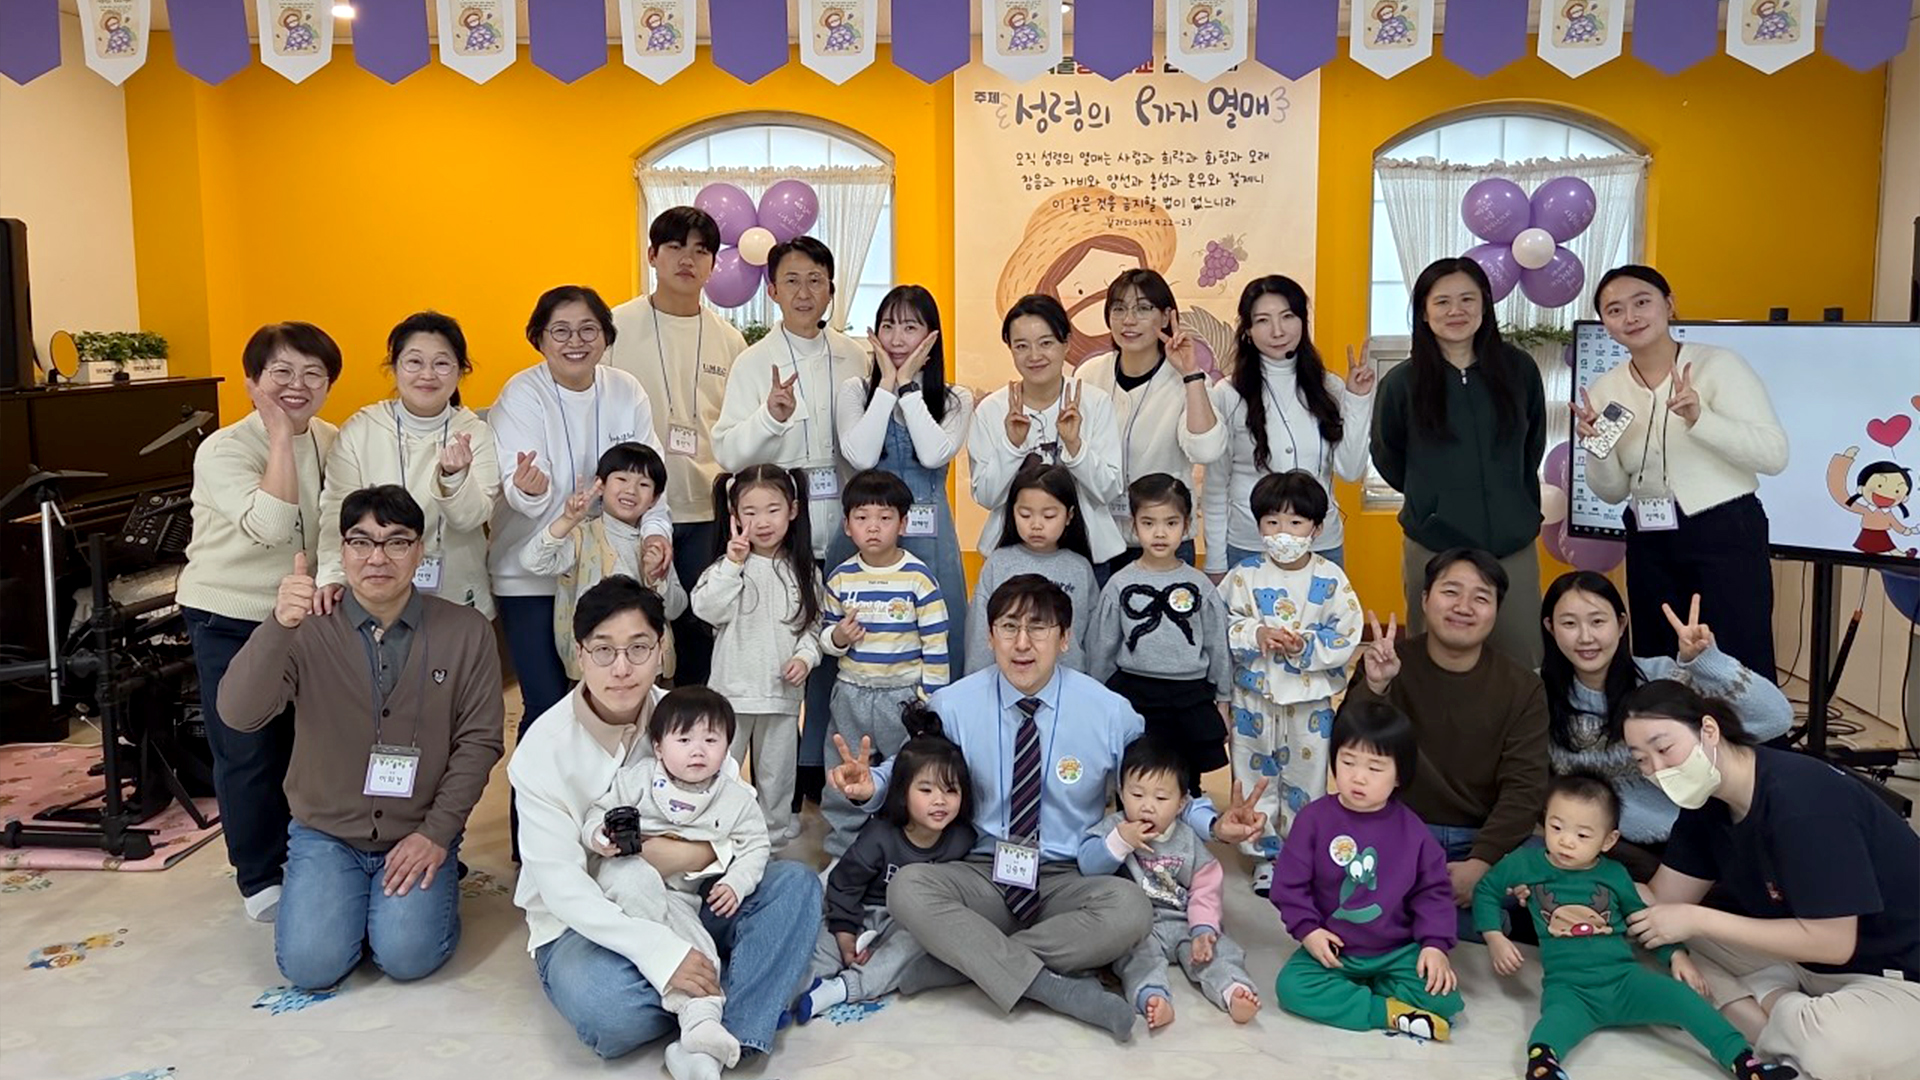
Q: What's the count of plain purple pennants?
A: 11